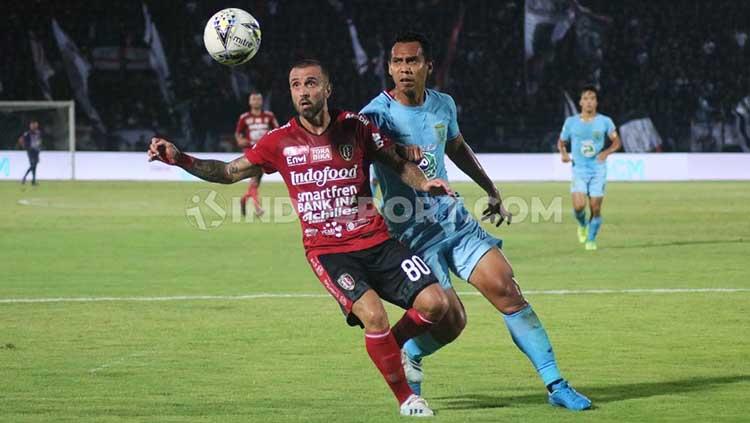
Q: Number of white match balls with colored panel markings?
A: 1